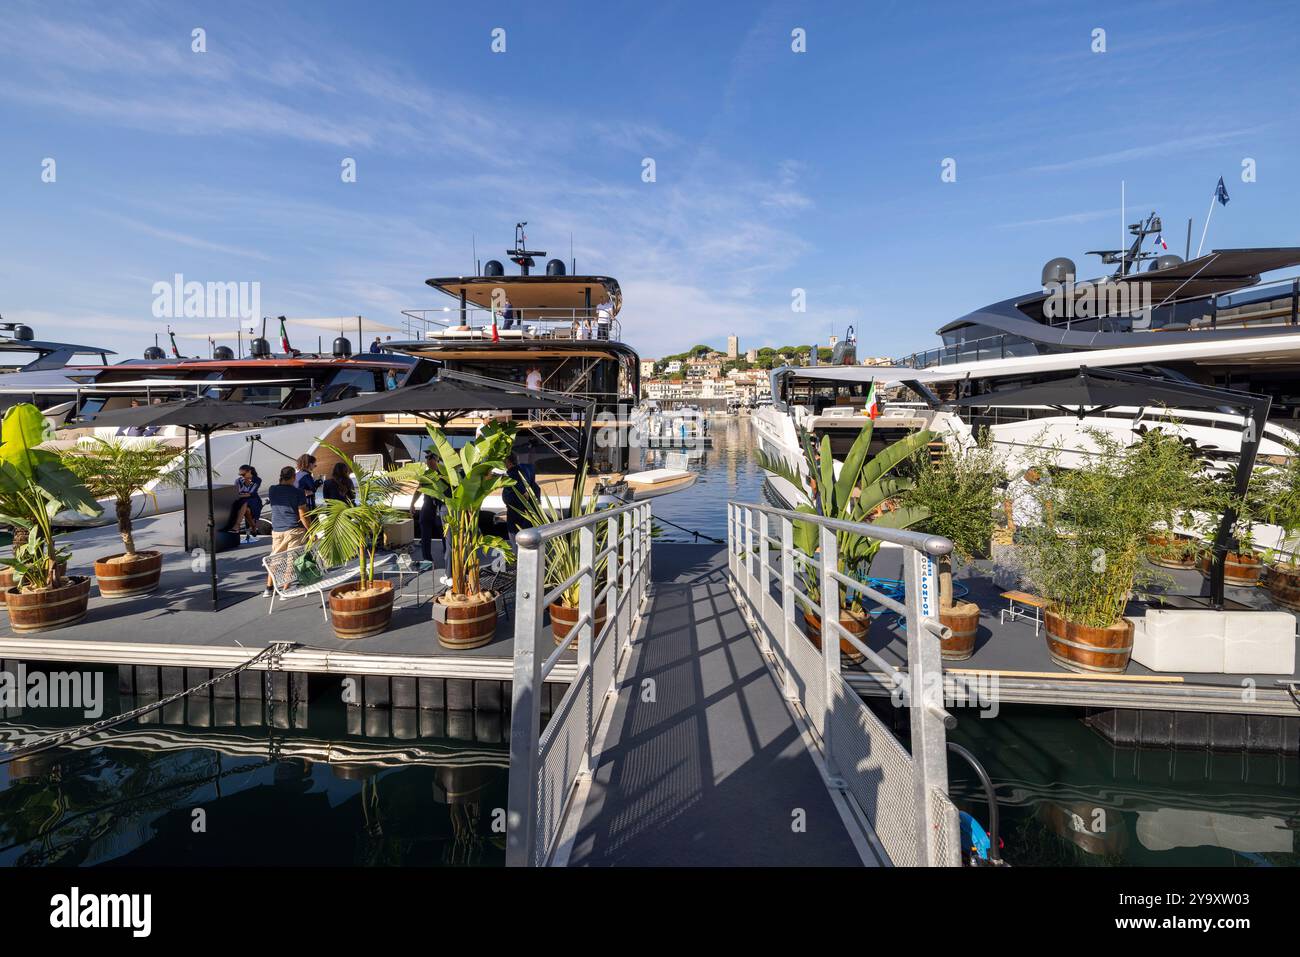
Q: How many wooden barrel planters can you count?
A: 12